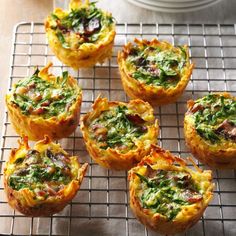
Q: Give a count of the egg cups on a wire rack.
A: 7